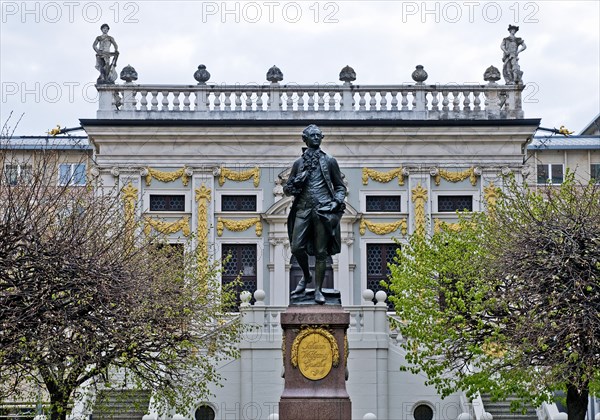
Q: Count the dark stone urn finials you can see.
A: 6